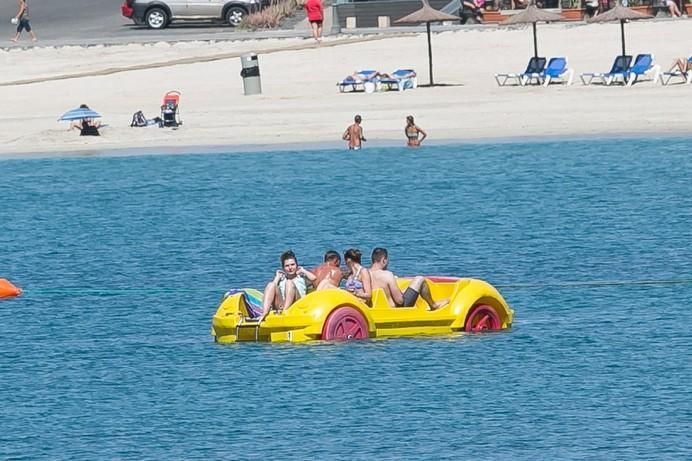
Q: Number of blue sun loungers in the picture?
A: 7